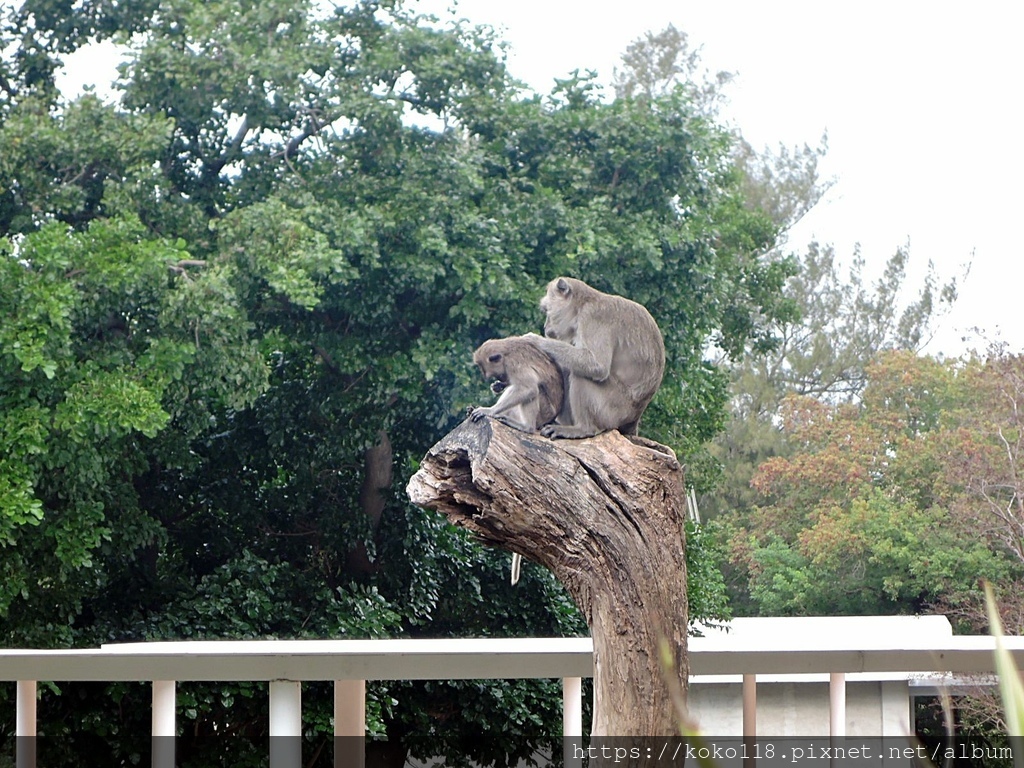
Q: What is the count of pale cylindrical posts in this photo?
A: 7